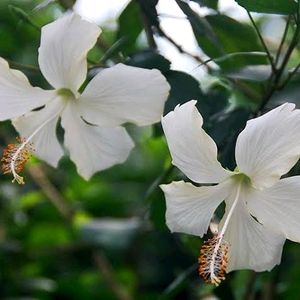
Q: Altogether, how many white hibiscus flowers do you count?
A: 2